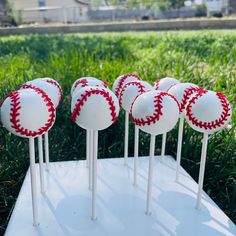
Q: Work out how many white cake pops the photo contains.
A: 12